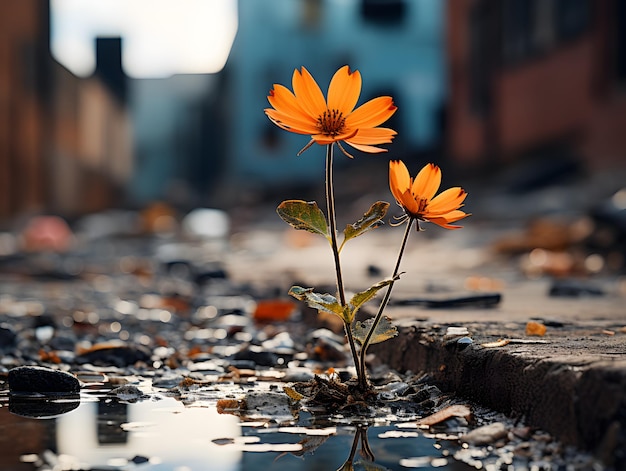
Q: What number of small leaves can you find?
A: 5